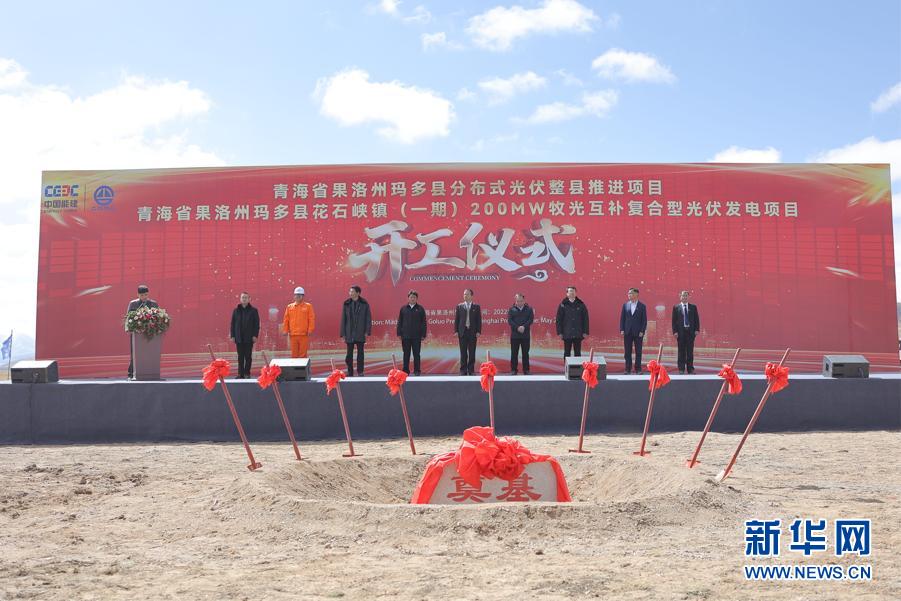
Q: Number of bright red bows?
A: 10